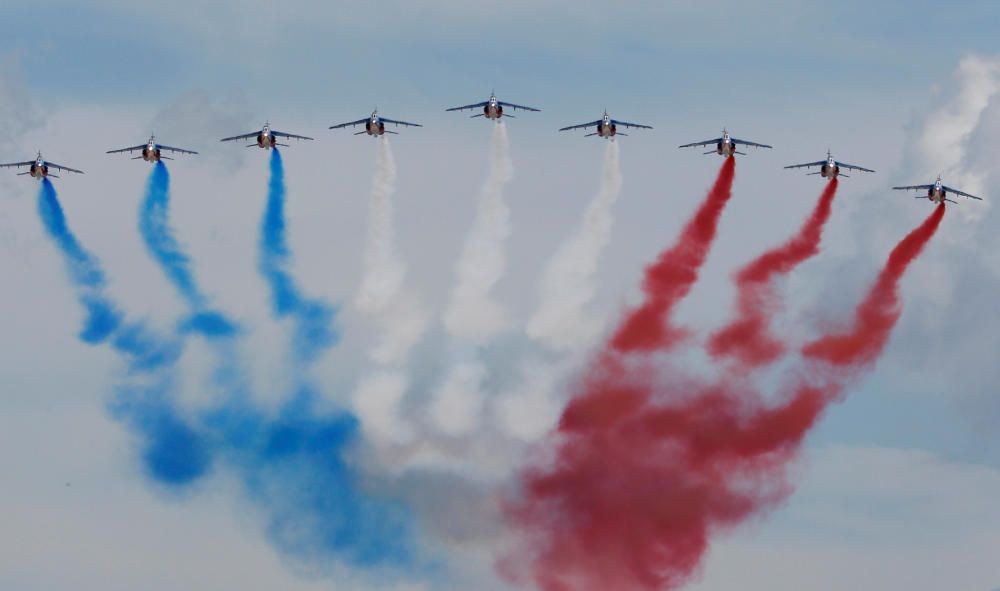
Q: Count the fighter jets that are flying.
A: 9